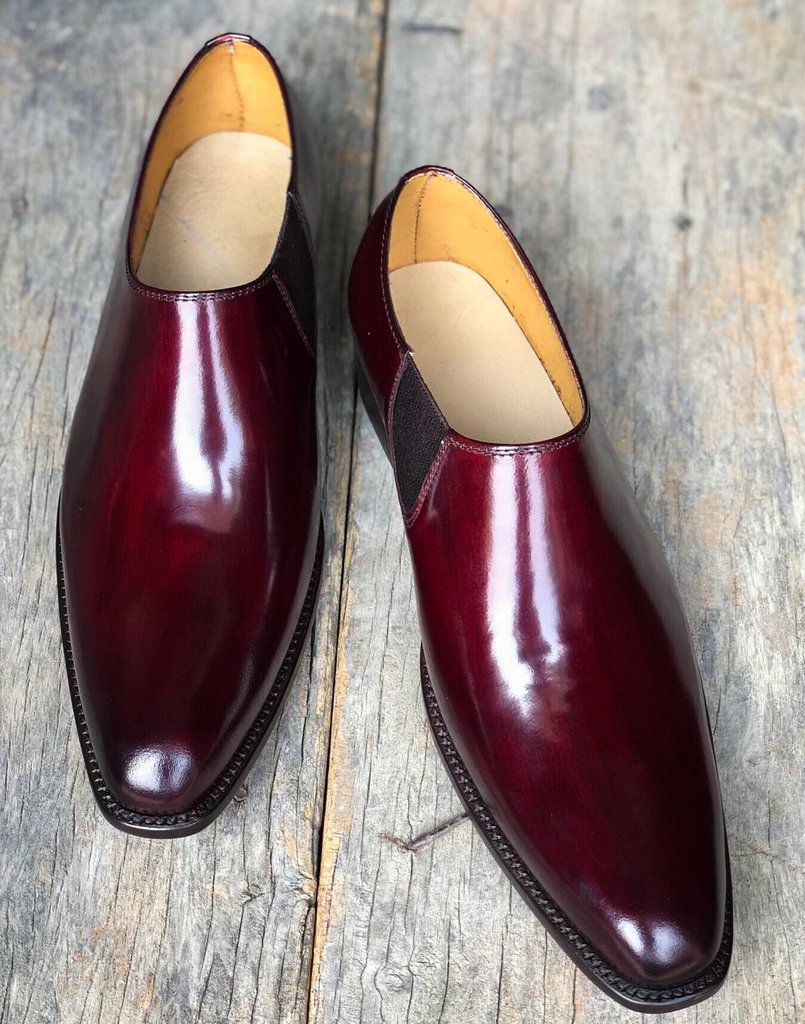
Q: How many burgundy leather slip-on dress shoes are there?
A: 2